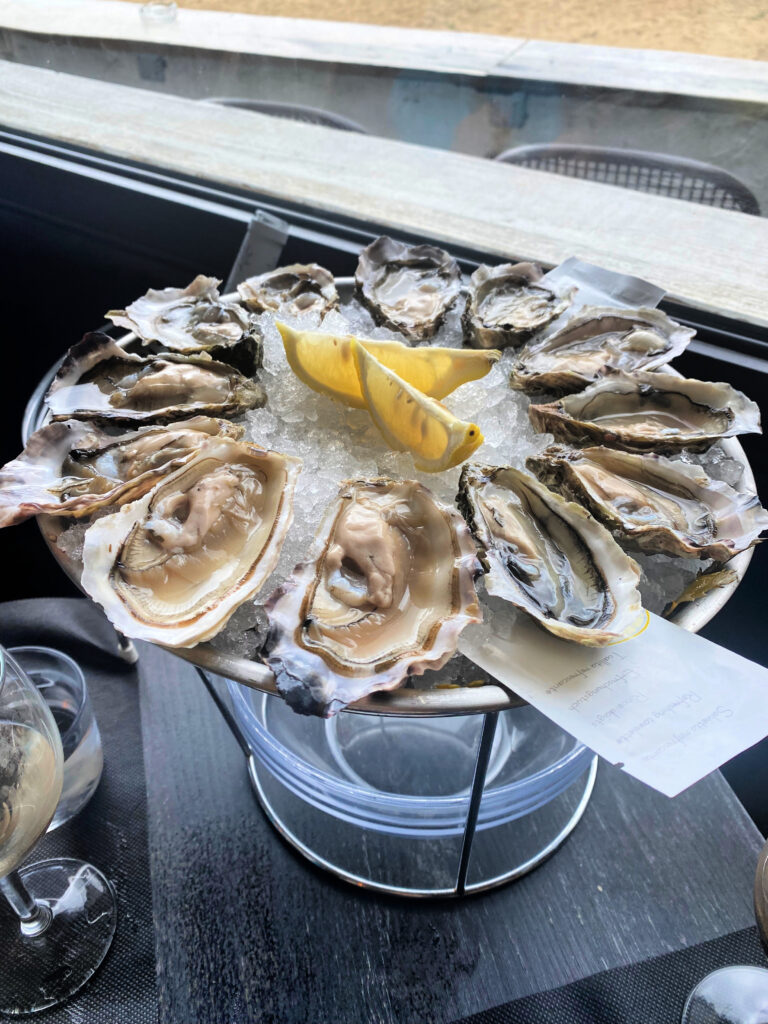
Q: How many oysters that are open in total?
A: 12